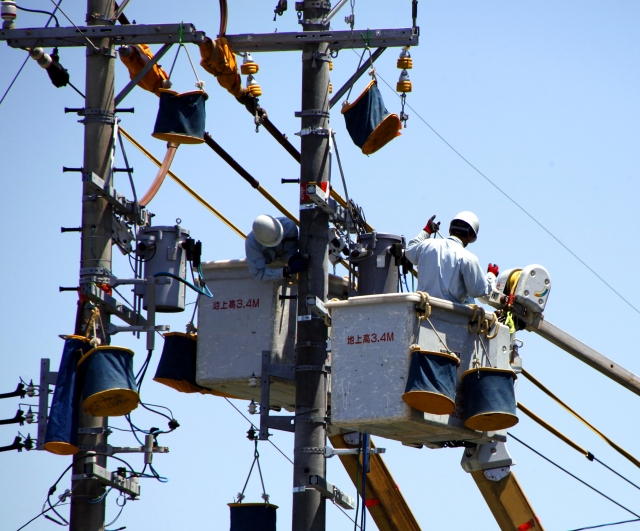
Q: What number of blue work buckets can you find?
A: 8